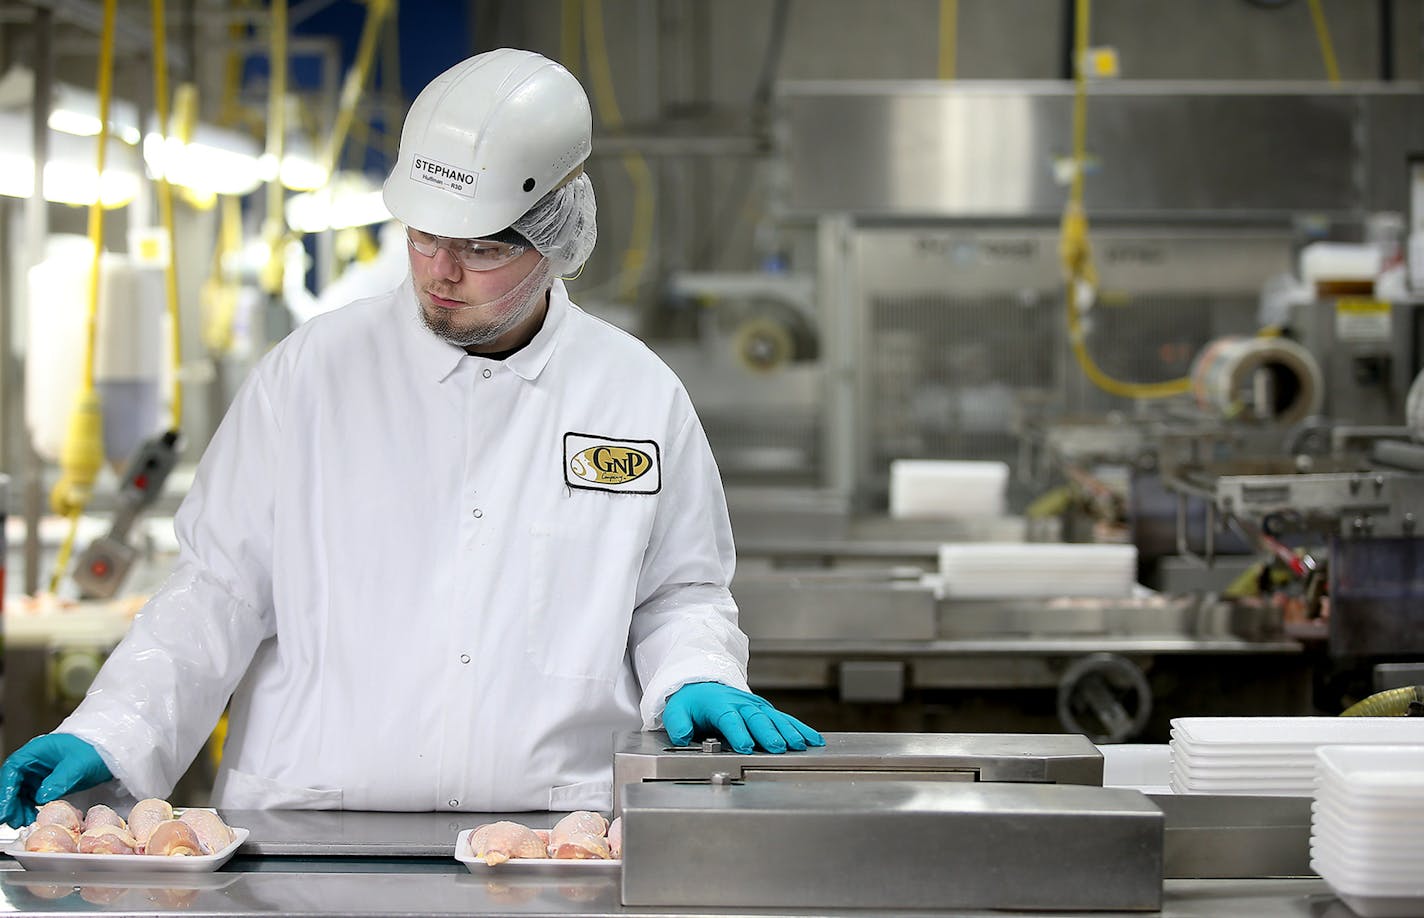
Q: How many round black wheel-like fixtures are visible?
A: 1